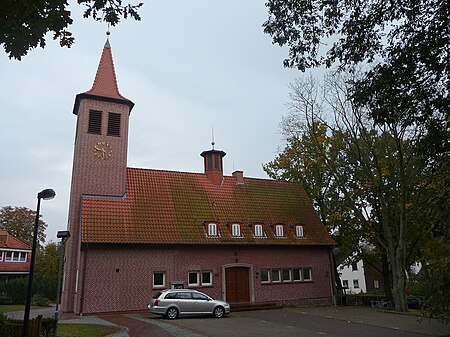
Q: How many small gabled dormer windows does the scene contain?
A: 5